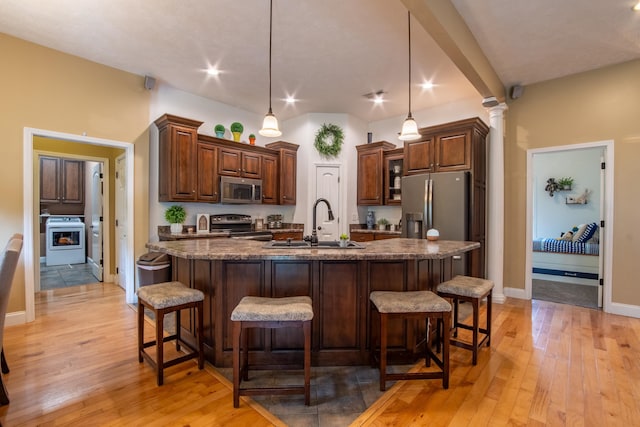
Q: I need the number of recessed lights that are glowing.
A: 4